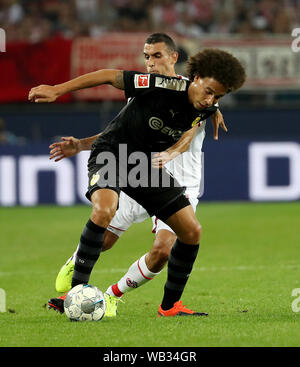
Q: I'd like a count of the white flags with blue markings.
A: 0